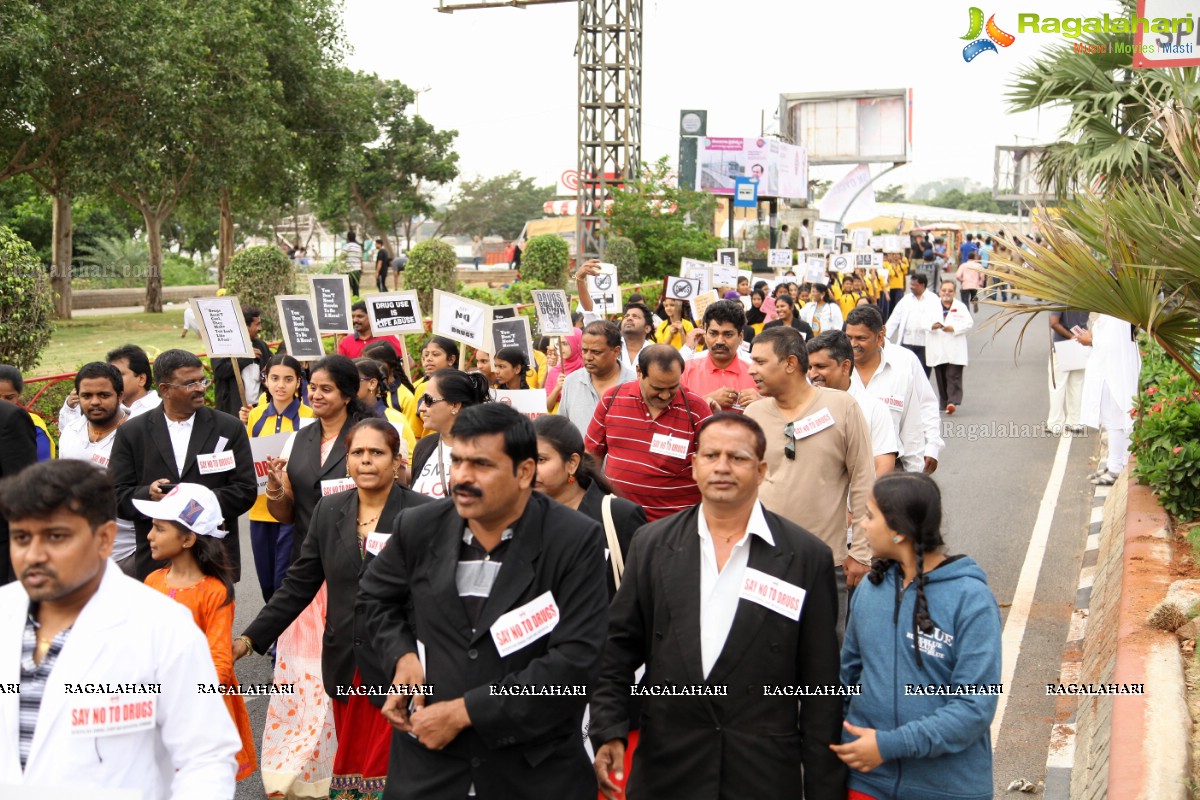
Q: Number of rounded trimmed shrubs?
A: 5